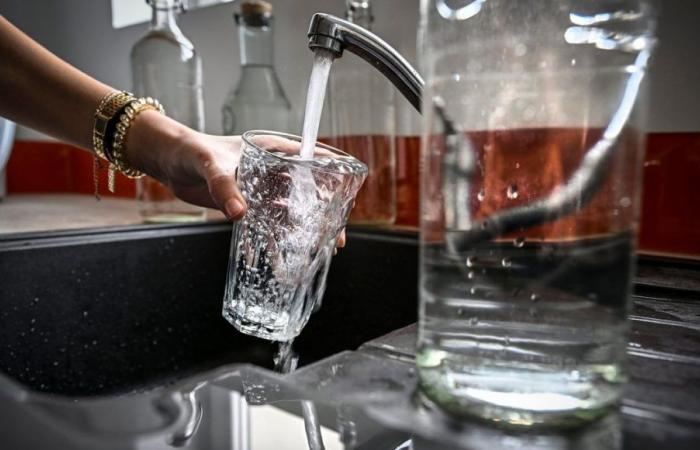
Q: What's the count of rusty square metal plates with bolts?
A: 0